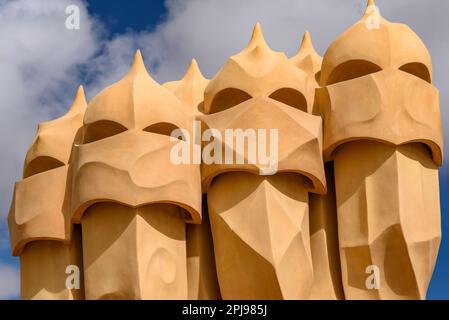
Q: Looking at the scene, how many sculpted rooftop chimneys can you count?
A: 6